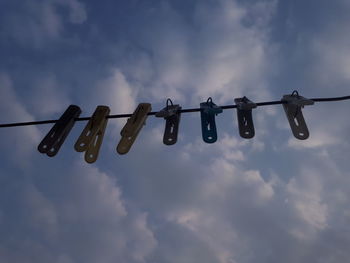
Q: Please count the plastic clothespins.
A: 7